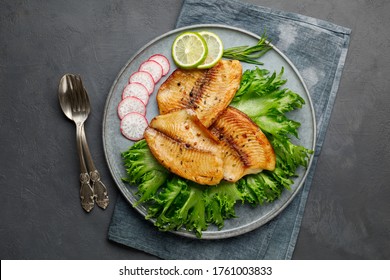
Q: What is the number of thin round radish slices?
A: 6